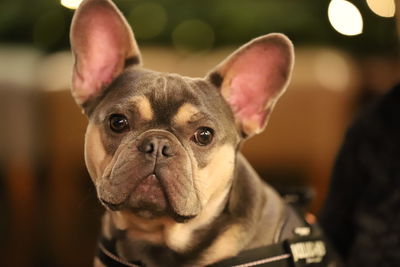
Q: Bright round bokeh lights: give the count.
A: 3